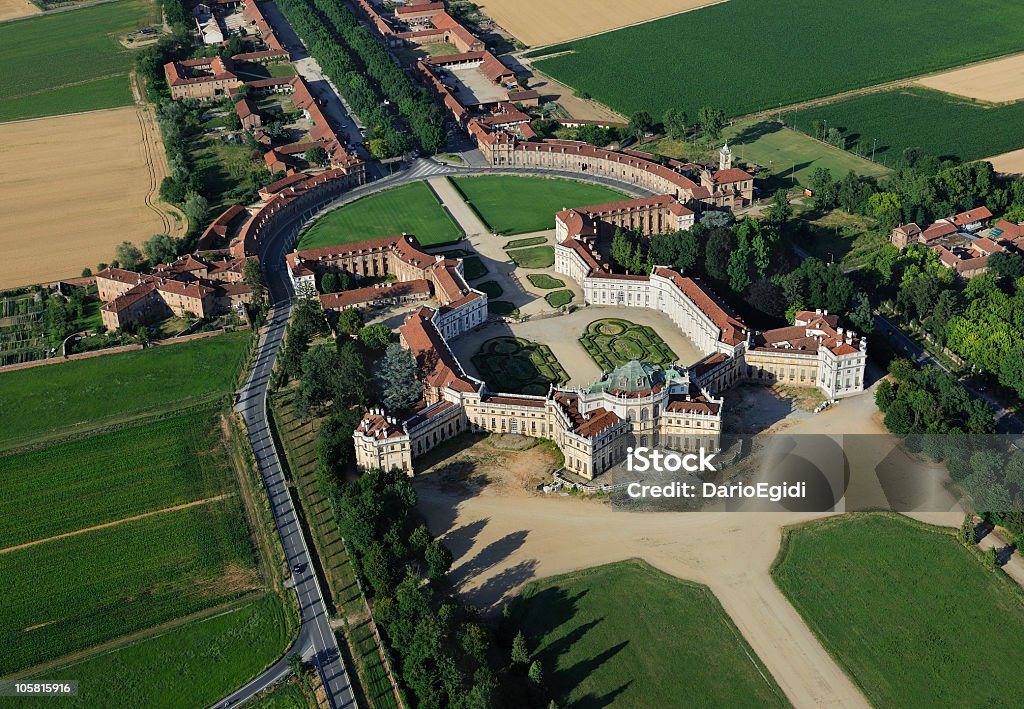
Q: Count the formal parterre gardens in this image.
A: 2